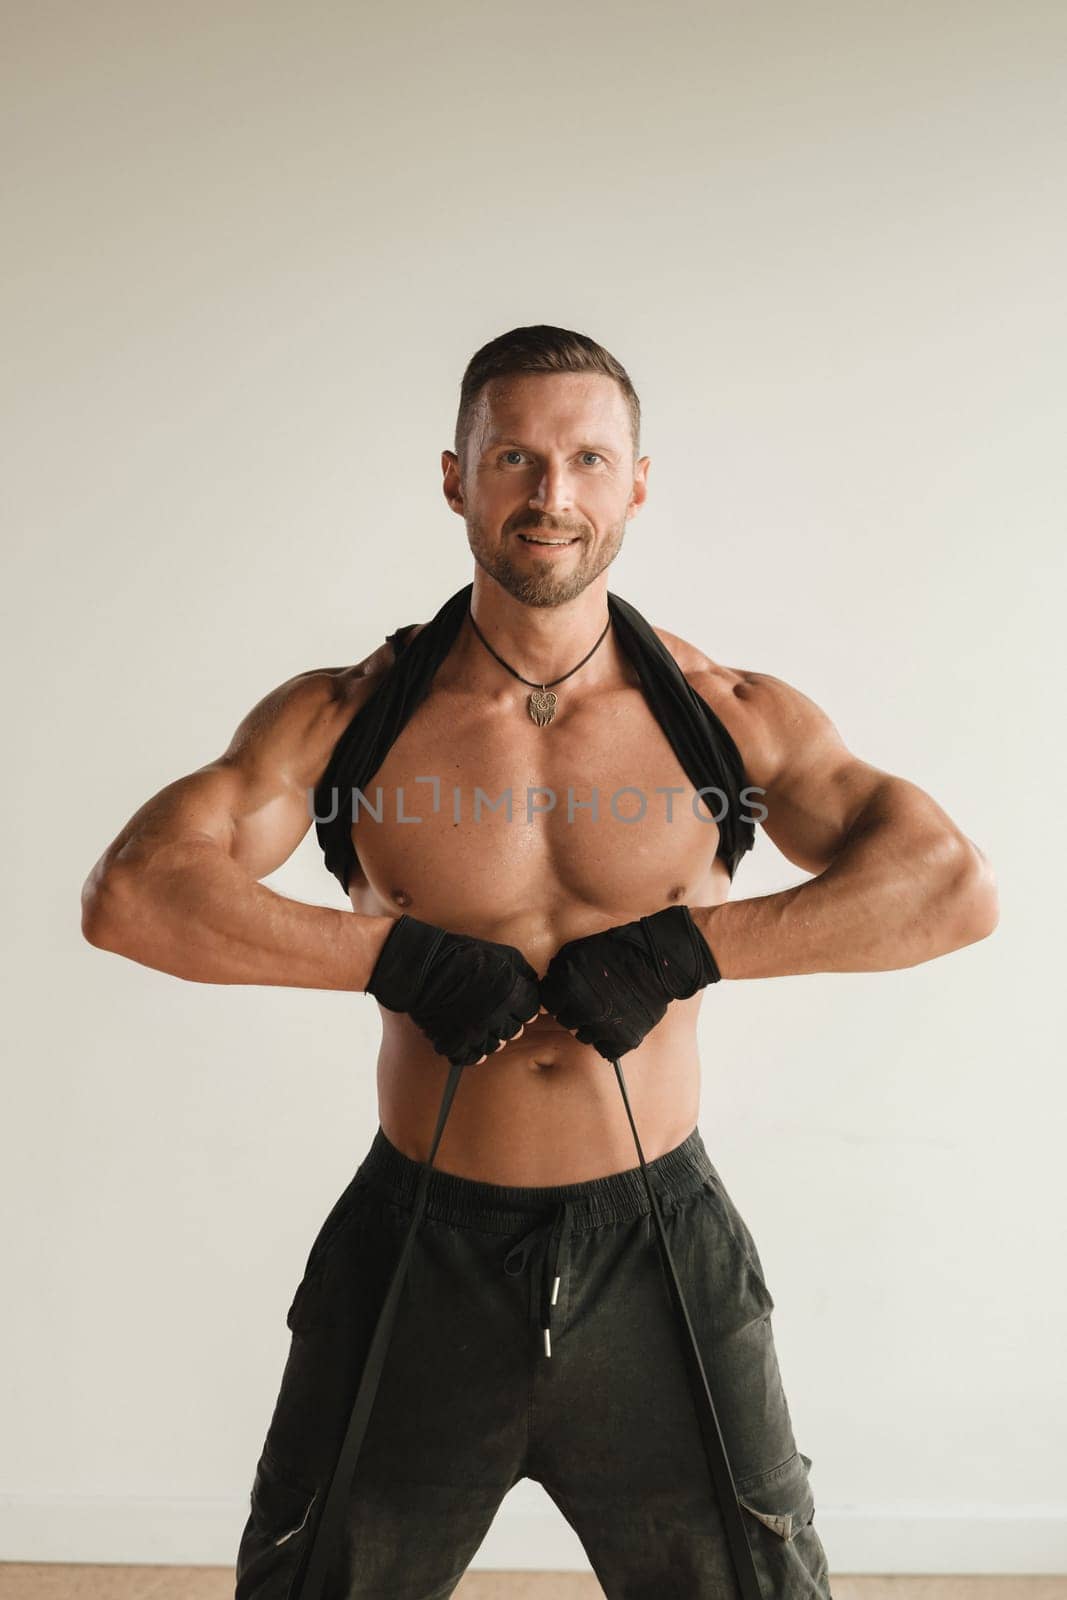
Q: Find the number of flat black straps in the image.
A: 2